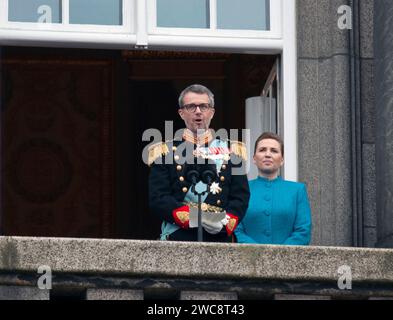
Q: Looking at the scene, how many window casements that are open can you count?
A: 1